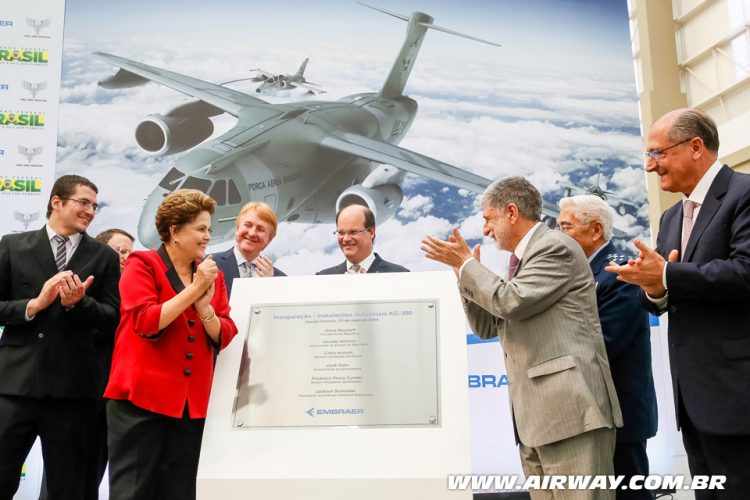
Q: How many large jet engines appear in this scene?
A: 2